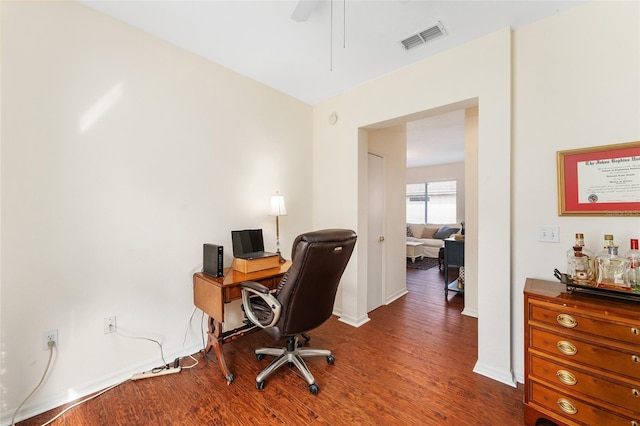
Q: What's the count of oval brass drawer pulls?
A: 4